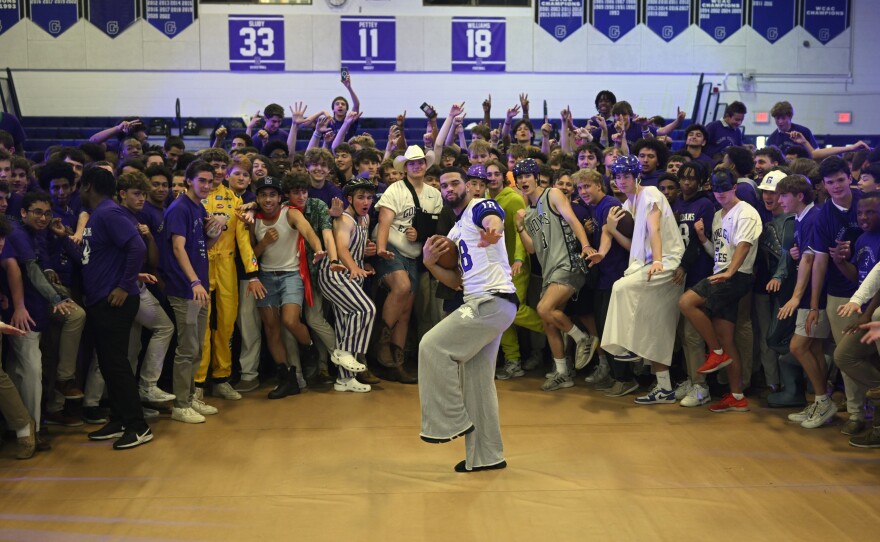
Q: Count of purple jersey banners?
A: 3